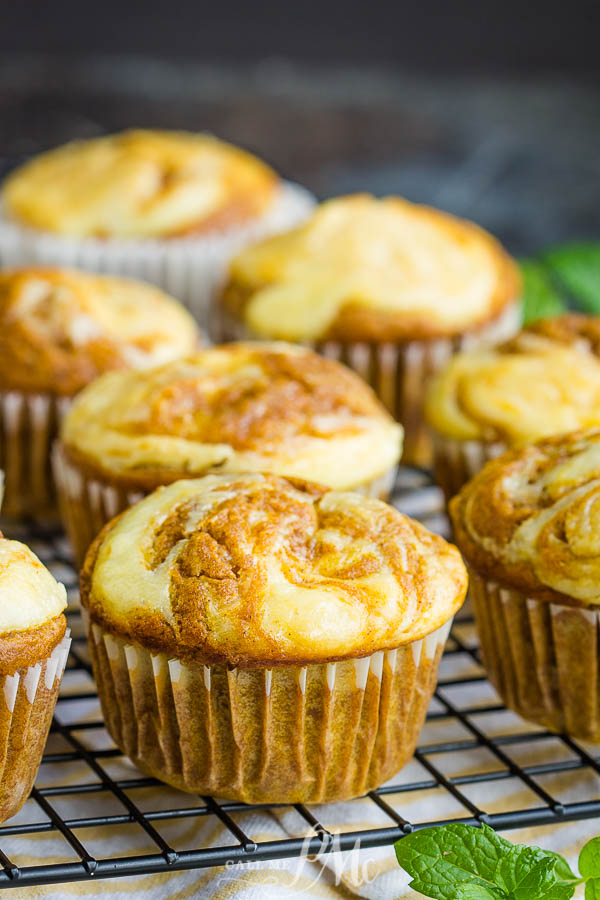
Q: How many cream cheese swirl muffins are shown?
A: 8